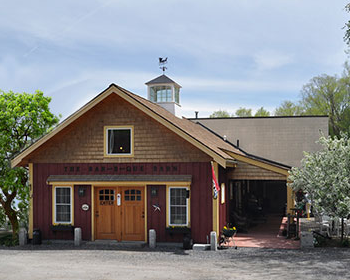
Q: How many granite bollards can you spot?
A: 4